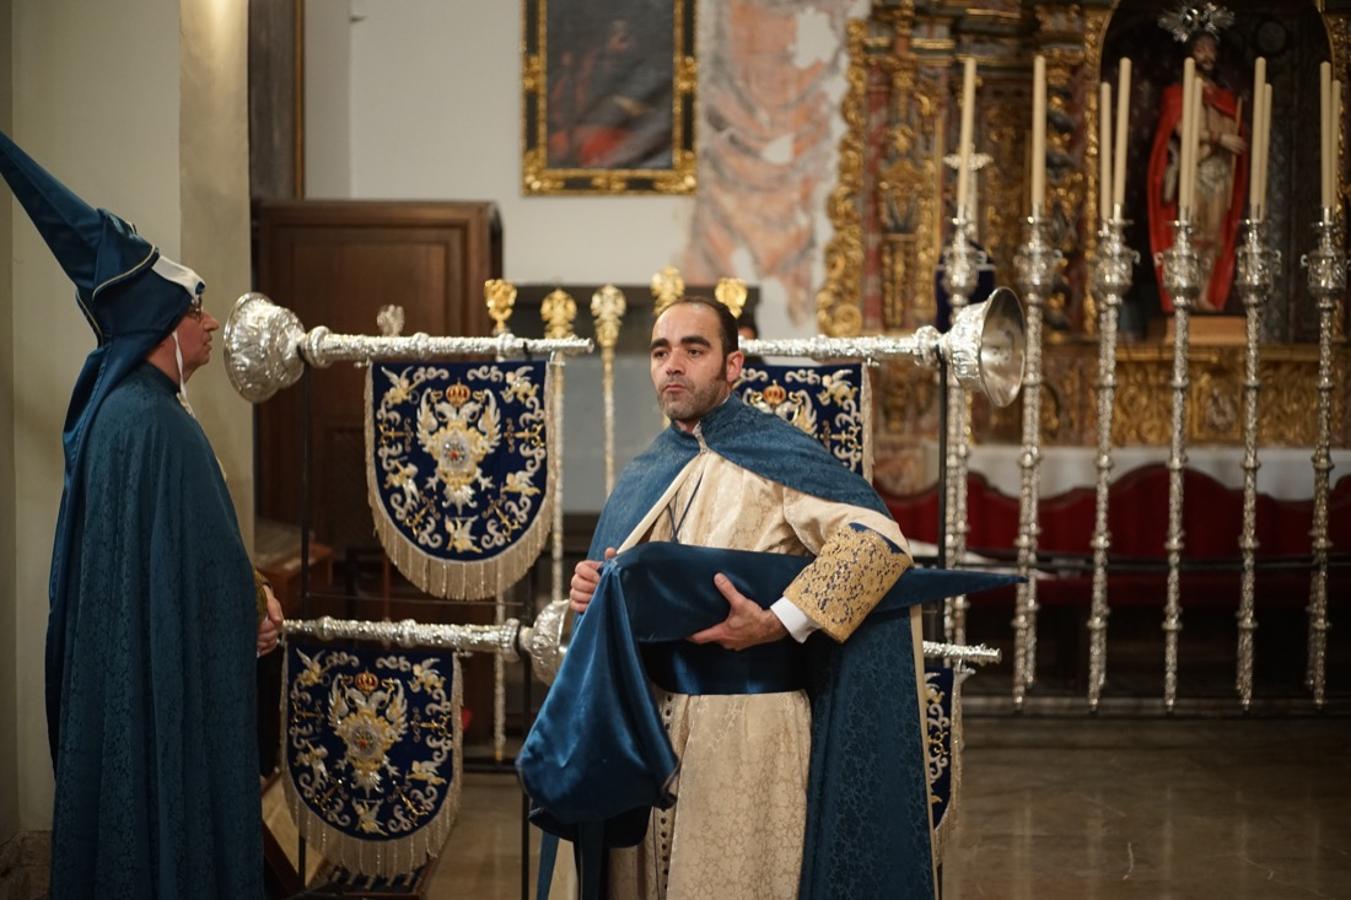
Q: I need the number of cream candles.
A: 10